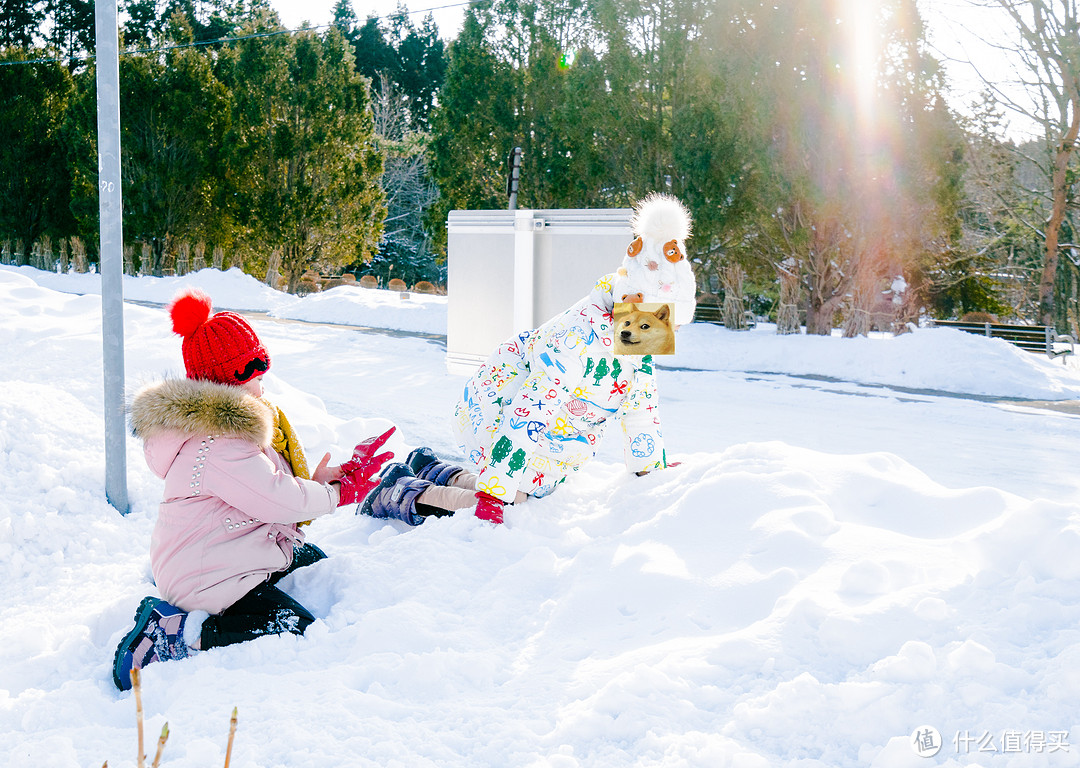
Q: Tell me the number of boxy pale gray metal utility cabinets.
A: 1